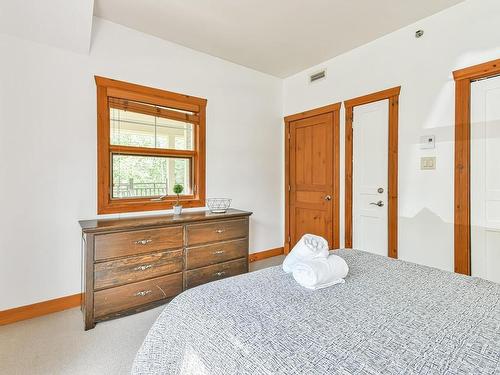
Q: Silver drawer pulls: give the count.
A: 6